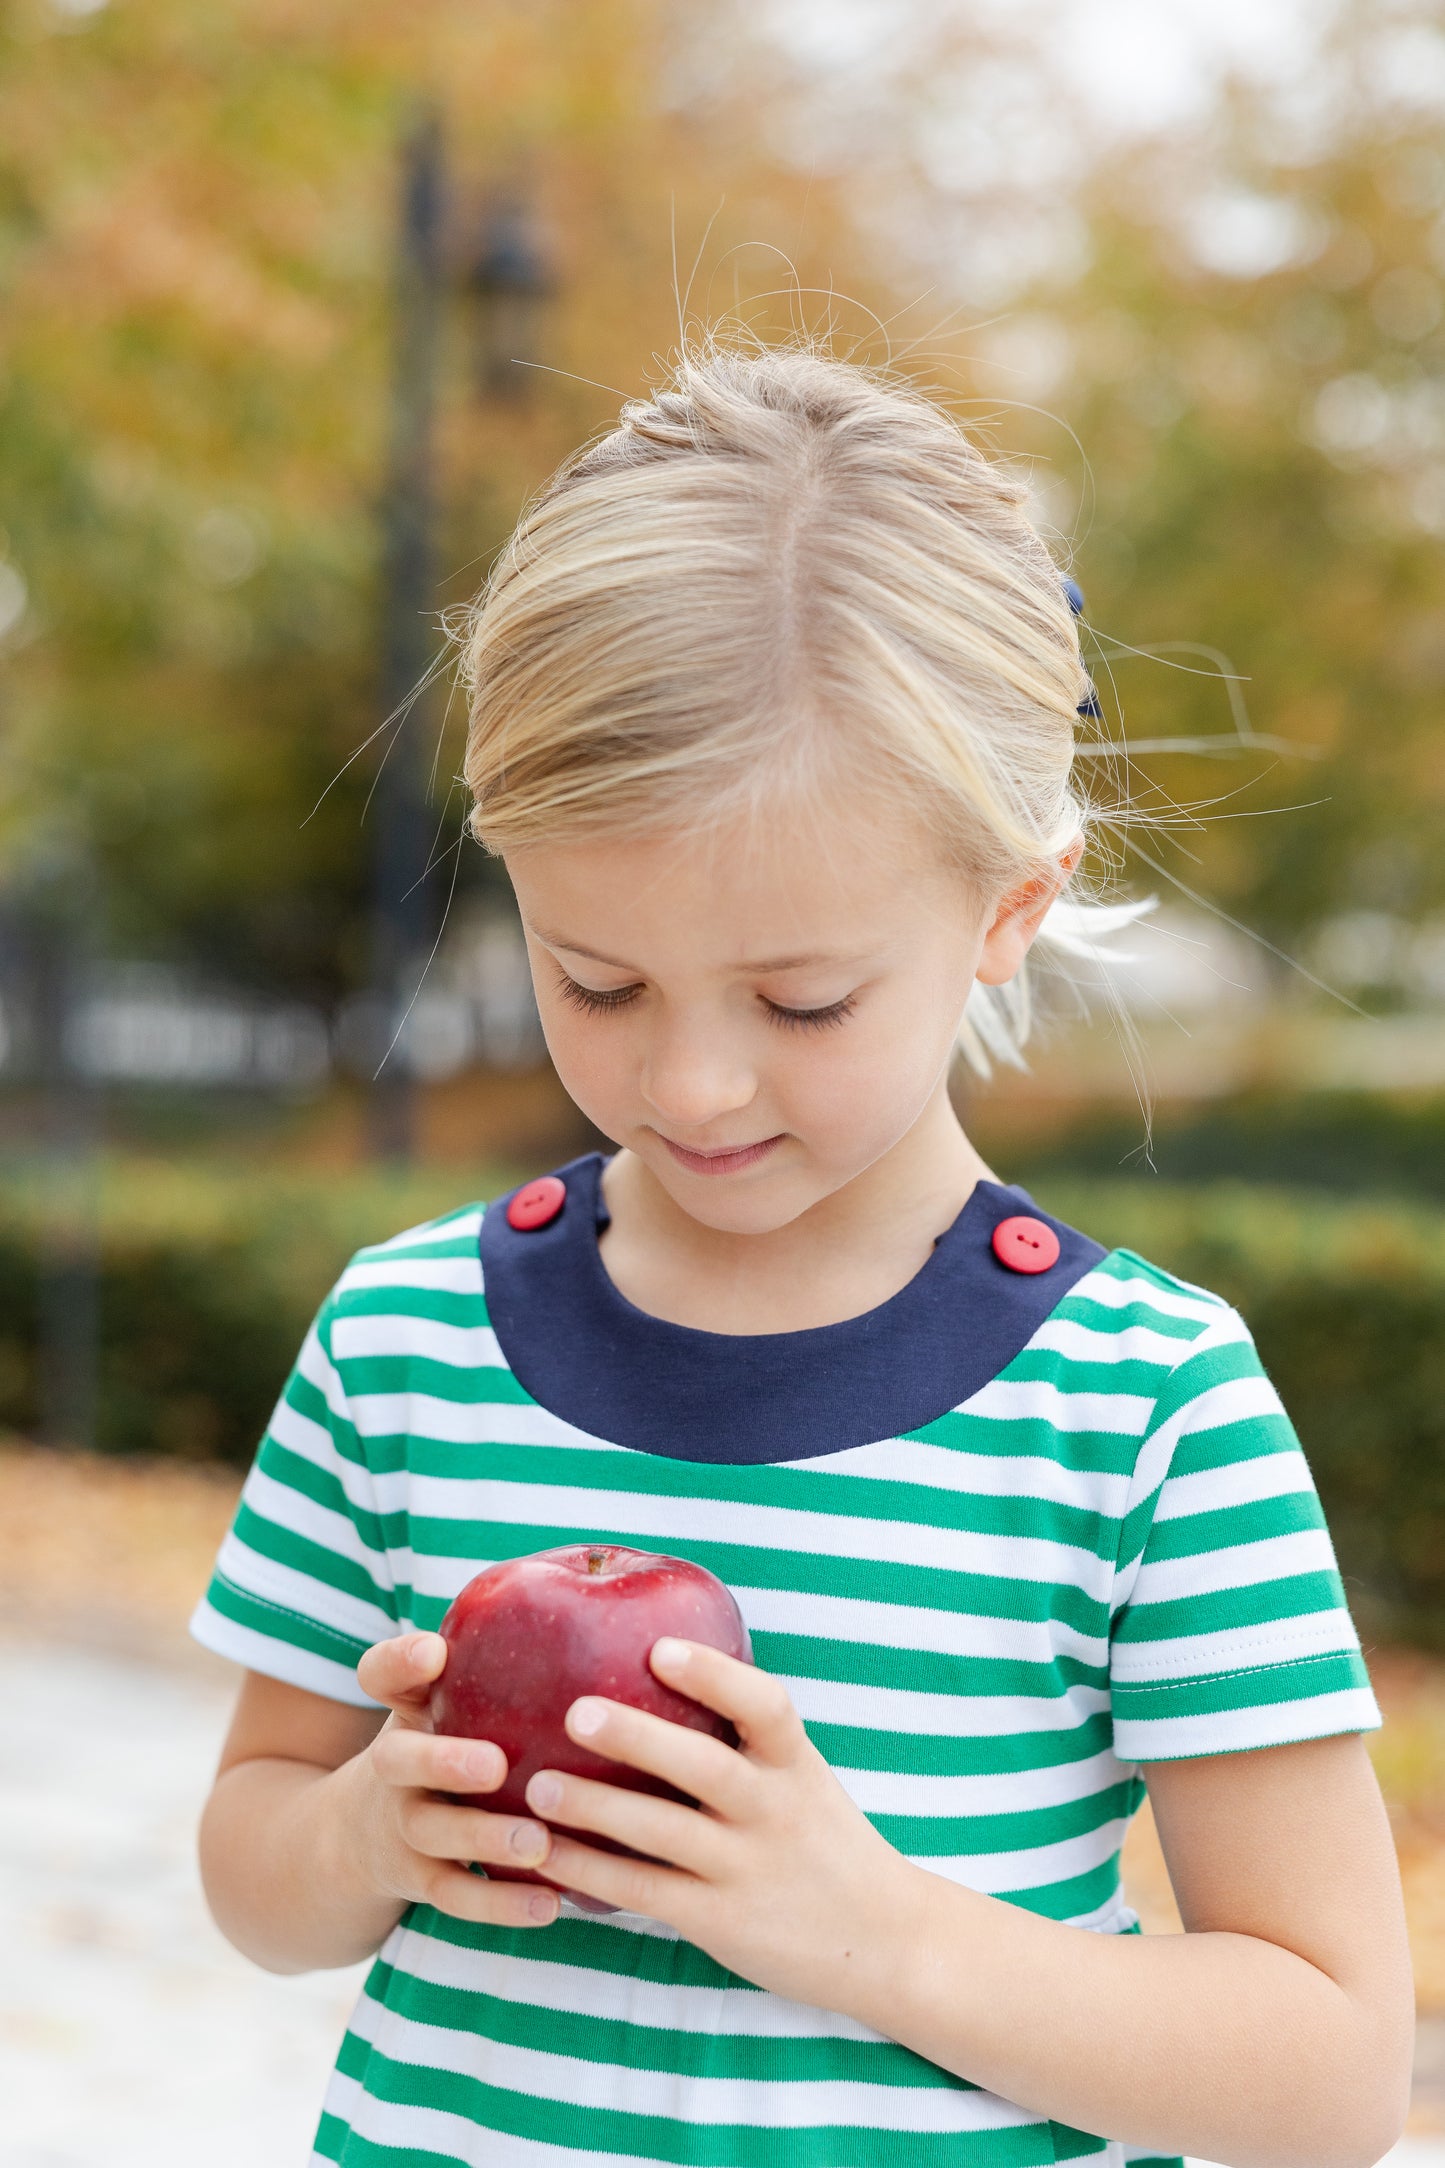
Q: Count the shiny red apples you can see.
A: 1